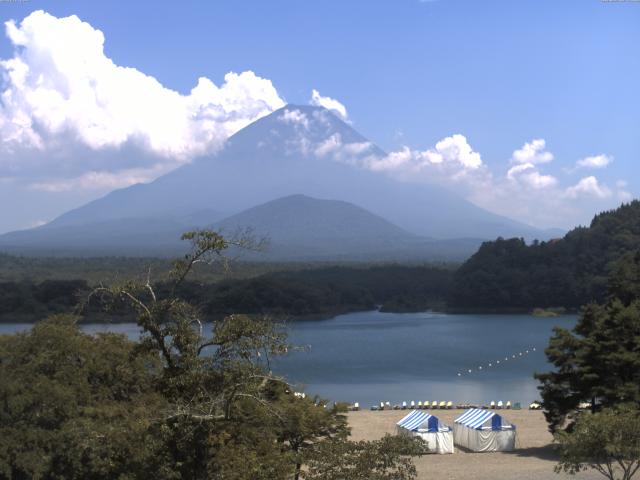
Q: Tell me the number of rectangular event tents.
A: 2